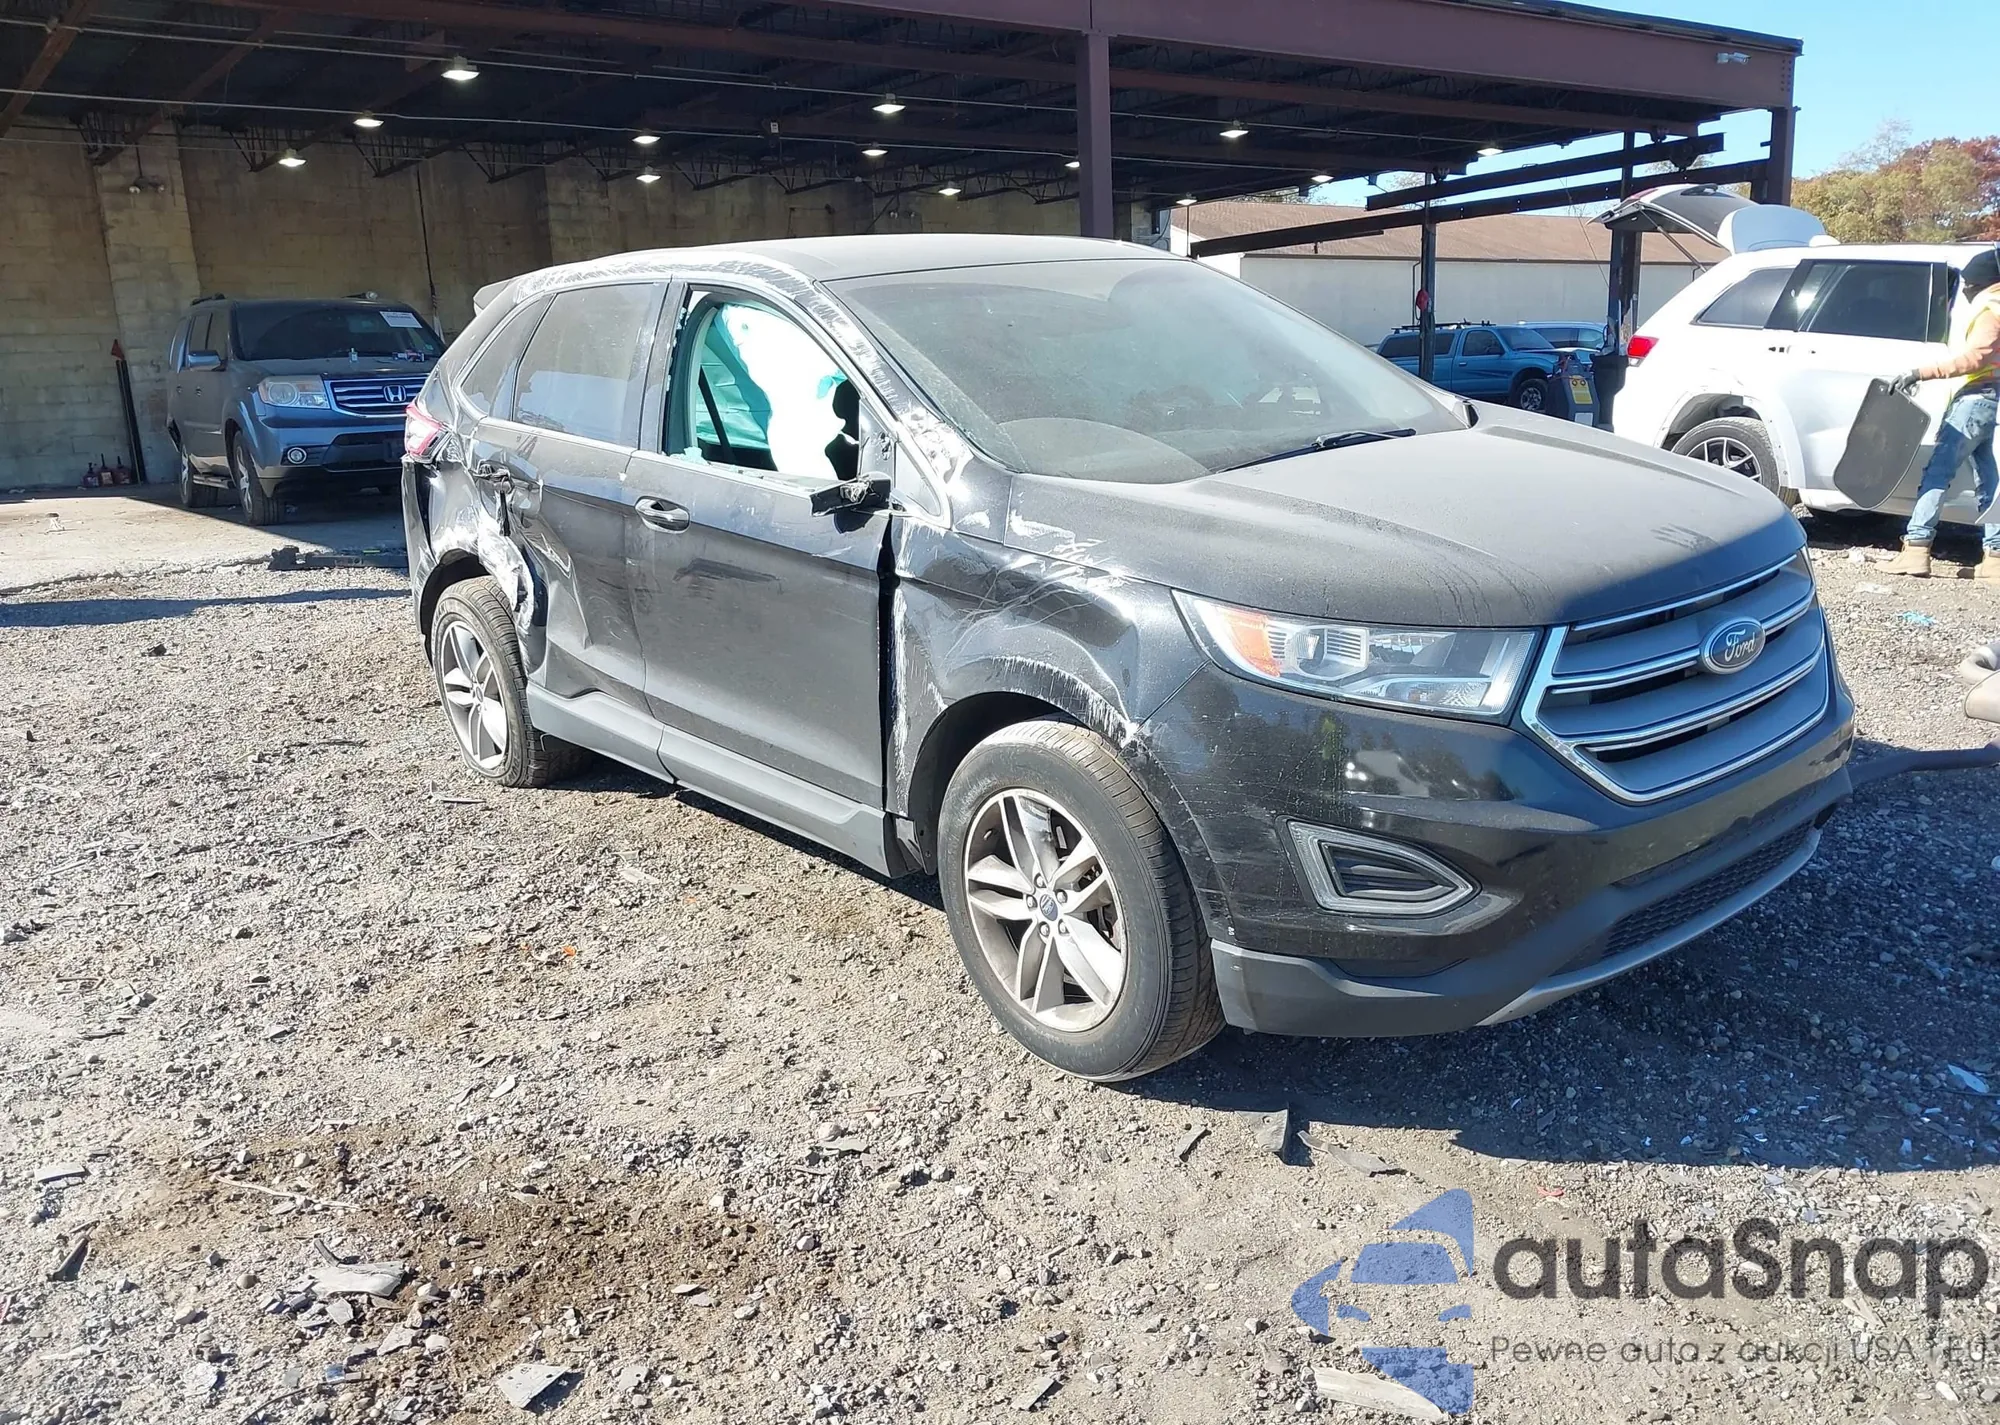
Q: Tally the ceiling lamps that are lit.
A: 13